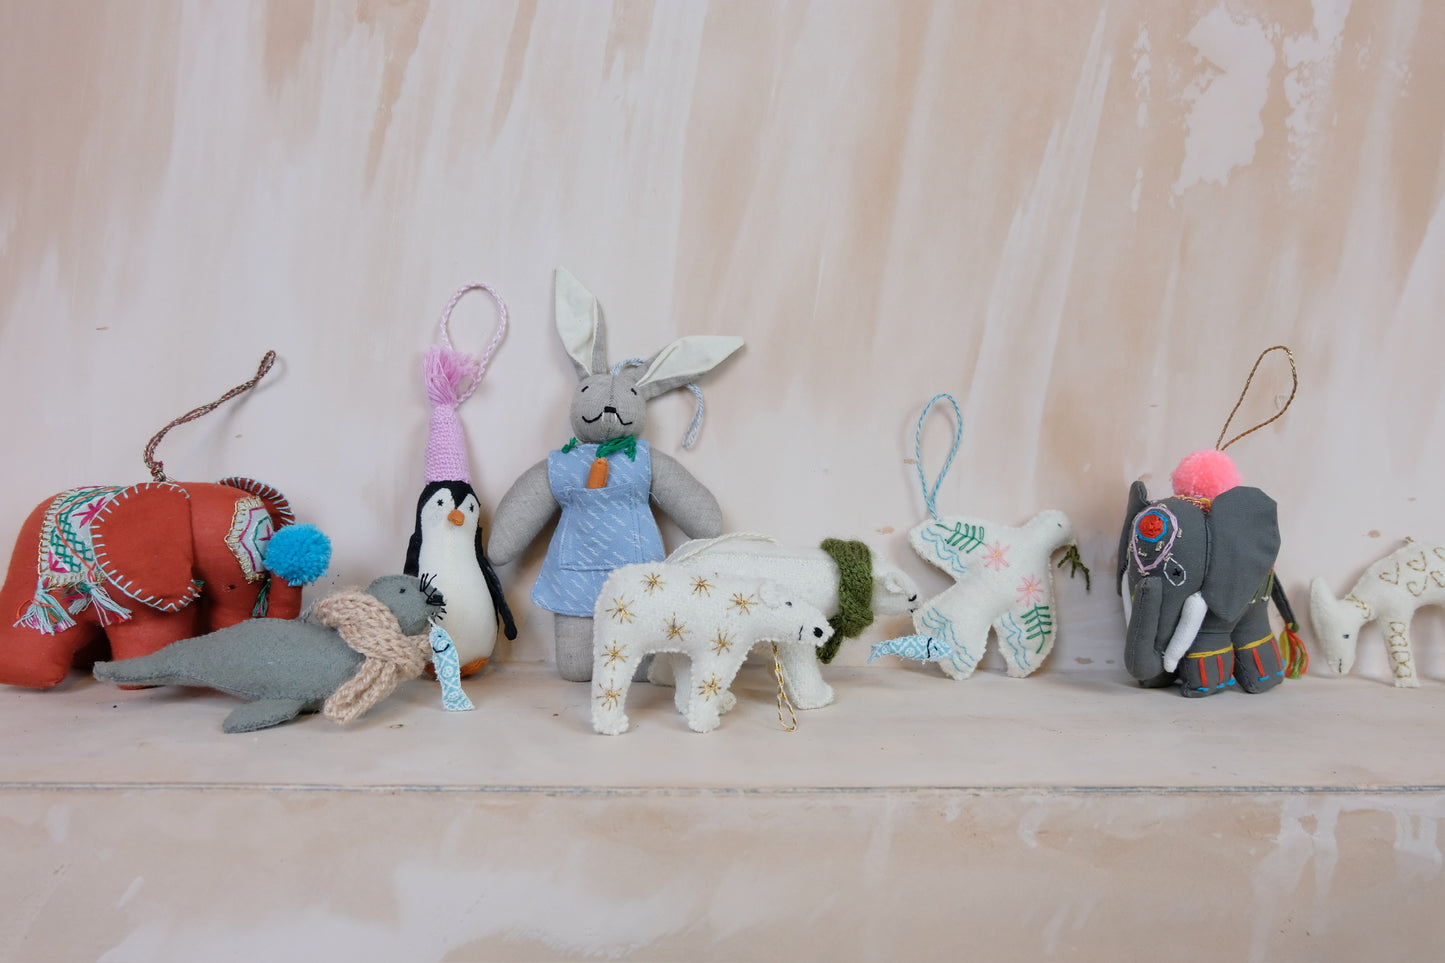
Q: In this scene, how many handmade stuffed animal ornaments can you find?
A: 9